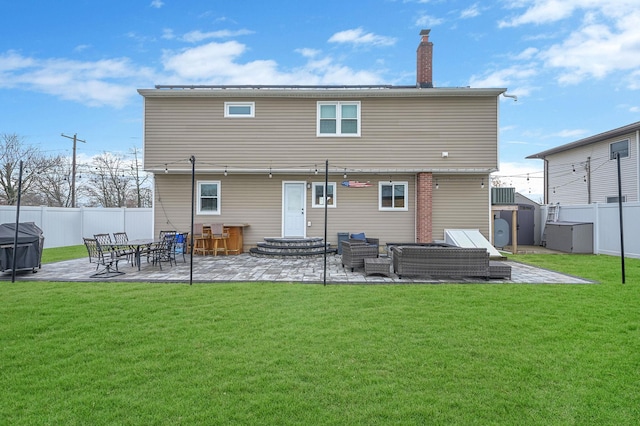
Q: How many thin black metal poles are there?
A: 4